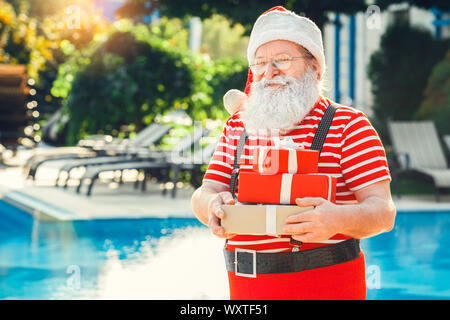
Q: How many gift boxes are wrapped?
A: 3